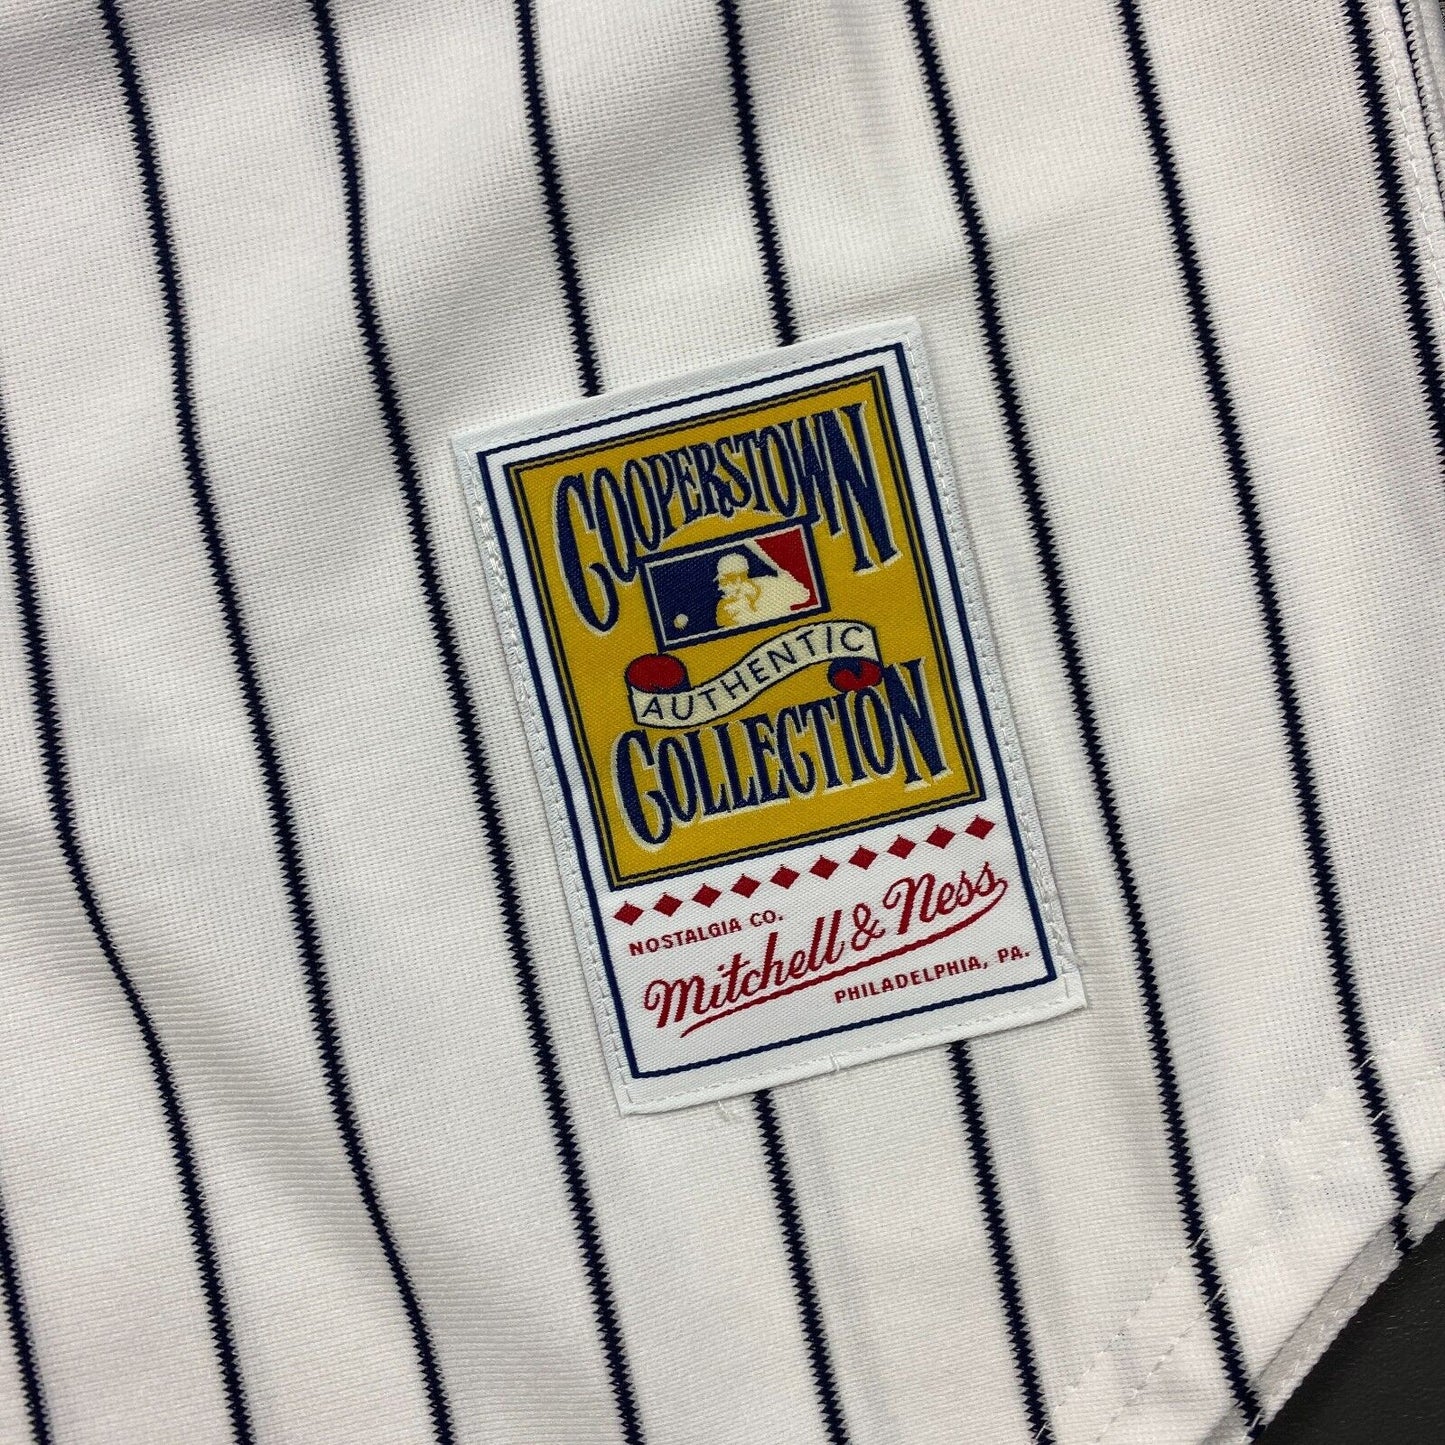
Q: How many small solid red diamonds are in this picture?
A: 10